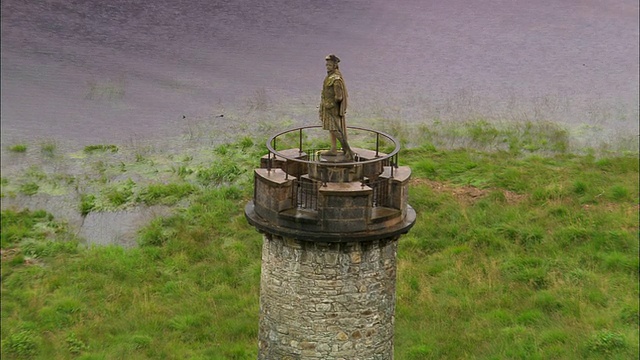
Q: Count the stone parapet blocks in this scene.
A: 5